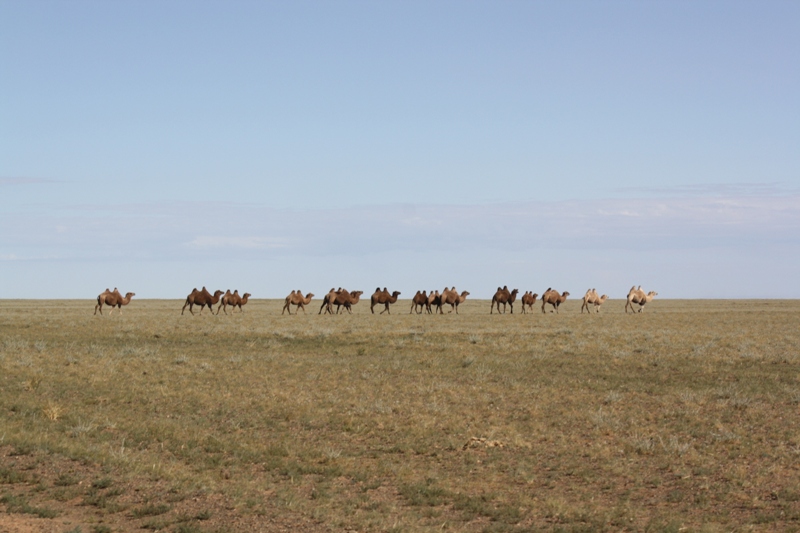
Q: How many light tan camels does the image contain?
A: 2